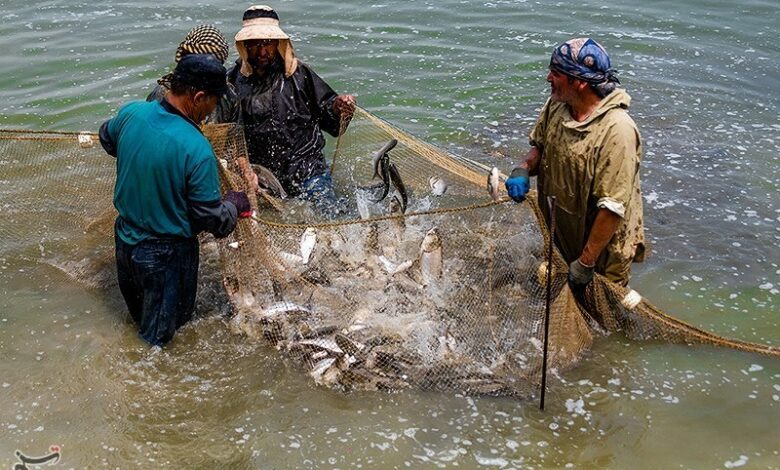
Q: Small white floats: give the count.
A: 2